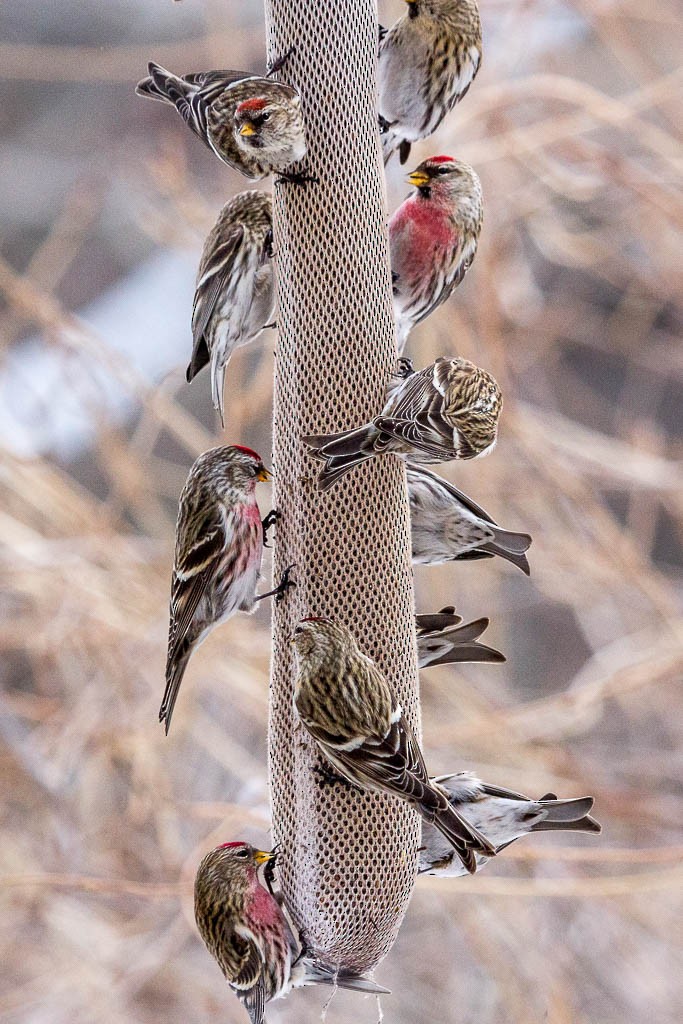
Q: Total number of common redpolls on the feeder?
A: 11